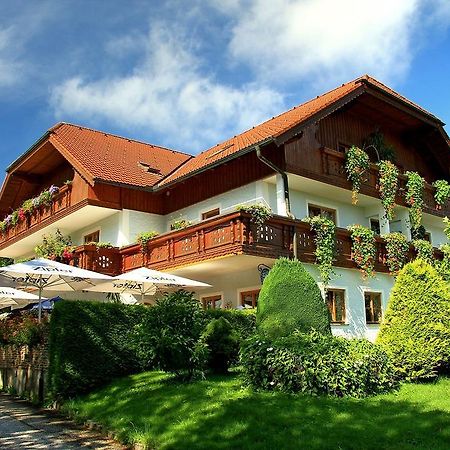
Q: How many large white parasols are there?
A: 3